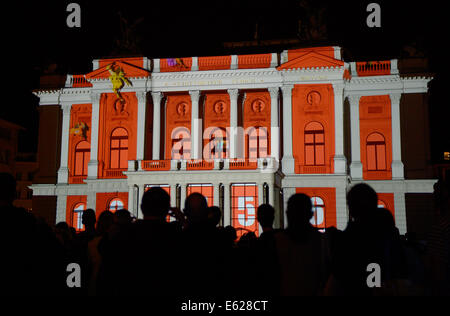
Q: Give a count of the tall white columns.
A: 11